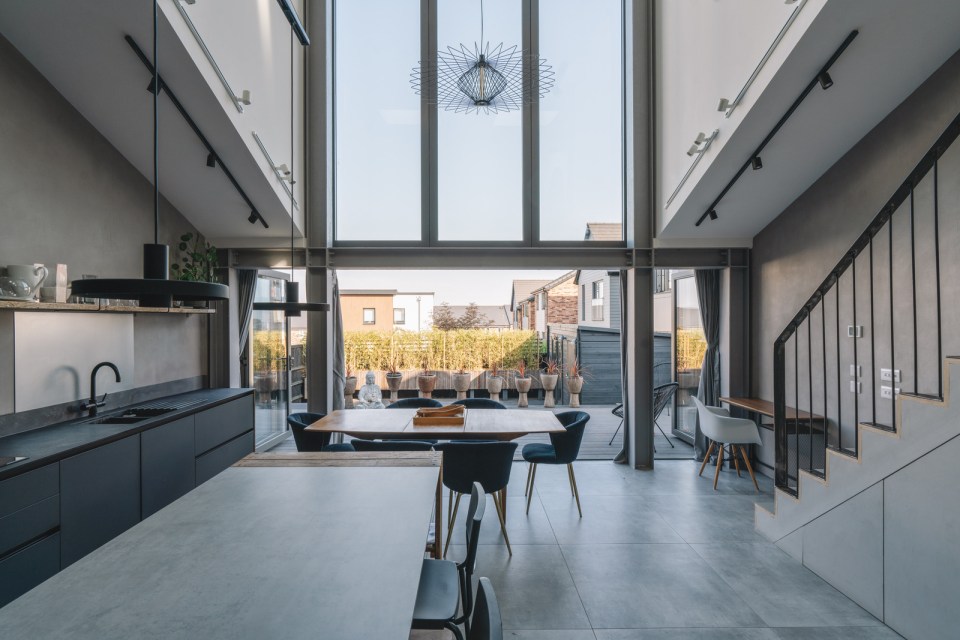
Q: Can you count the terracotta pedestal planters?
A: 8